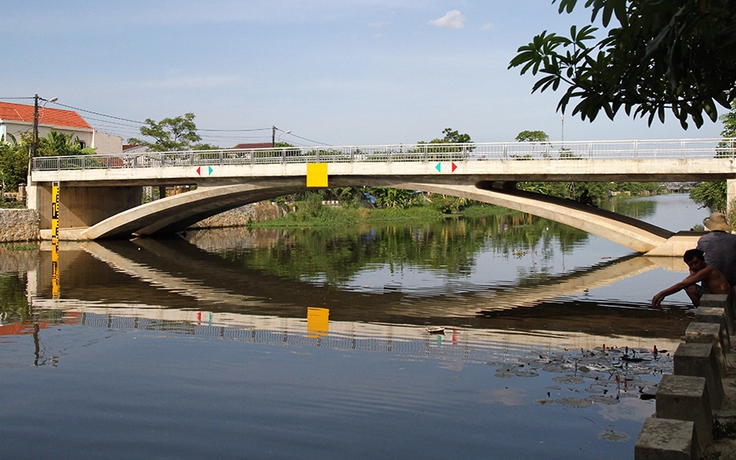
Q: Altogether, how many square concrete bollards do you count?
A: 6